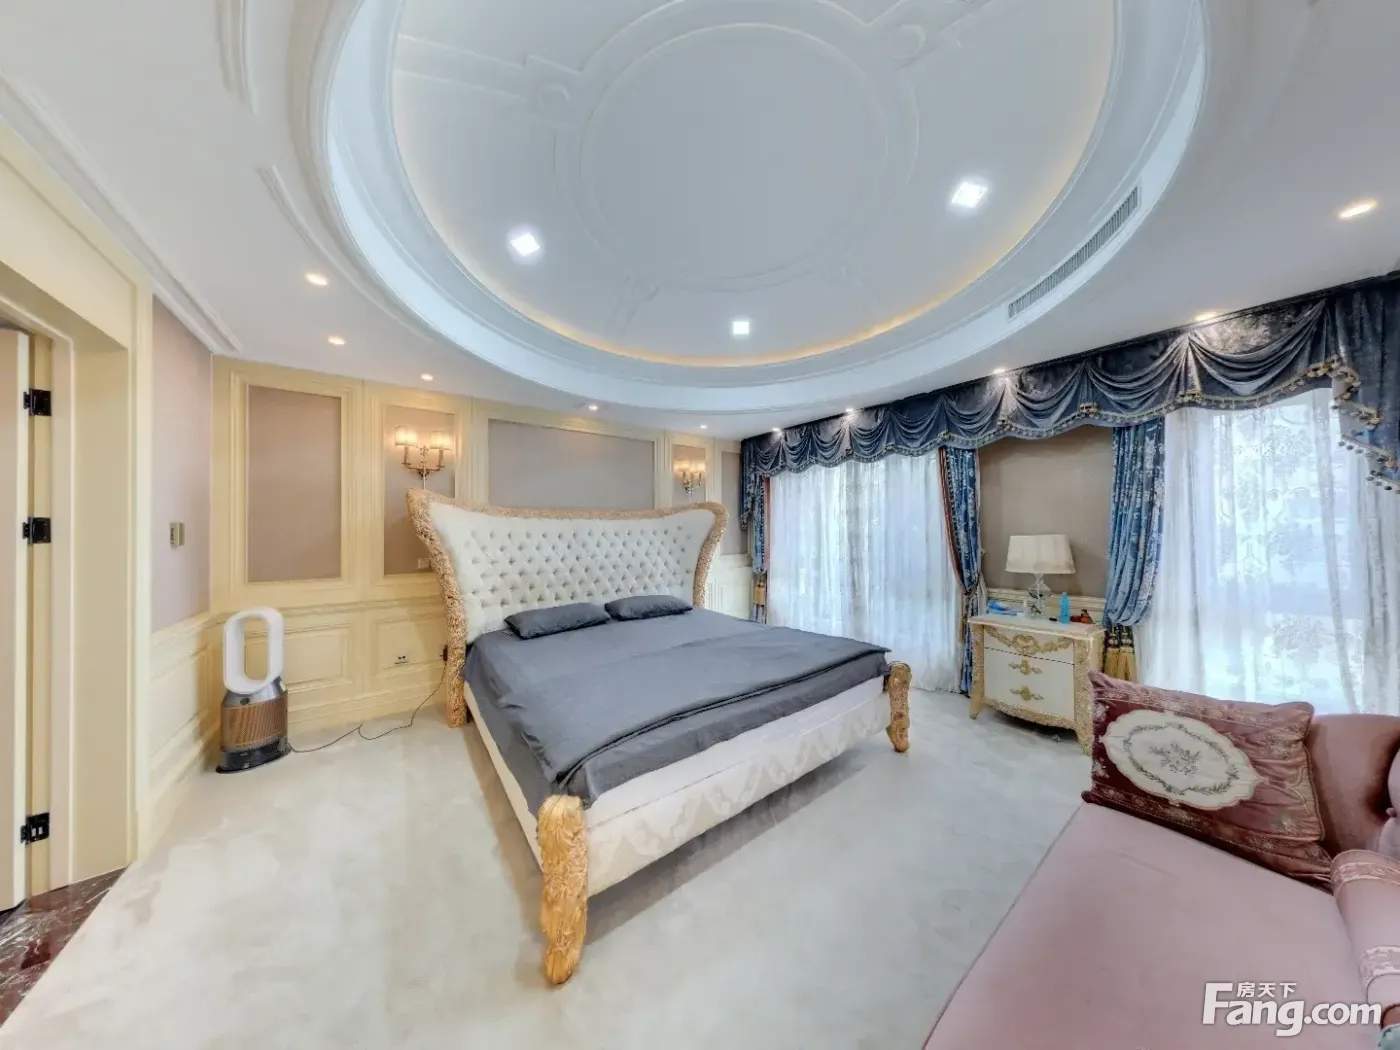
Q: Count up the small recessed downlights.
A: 10